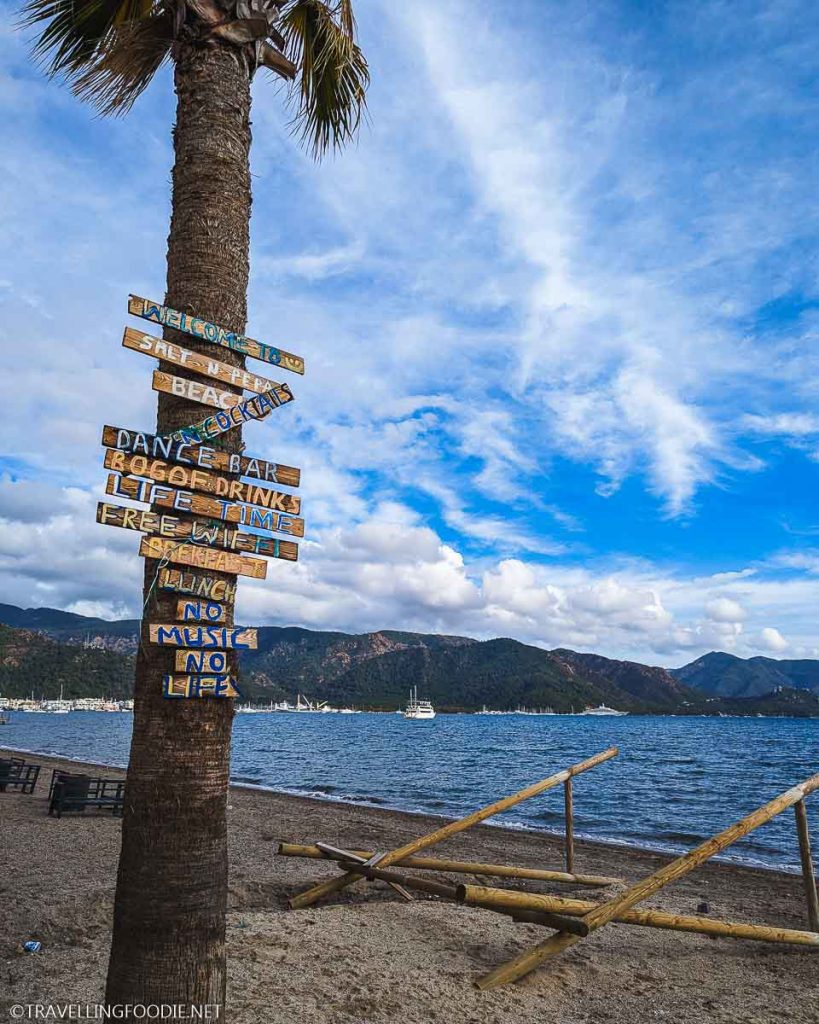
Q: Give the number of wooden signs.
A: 14